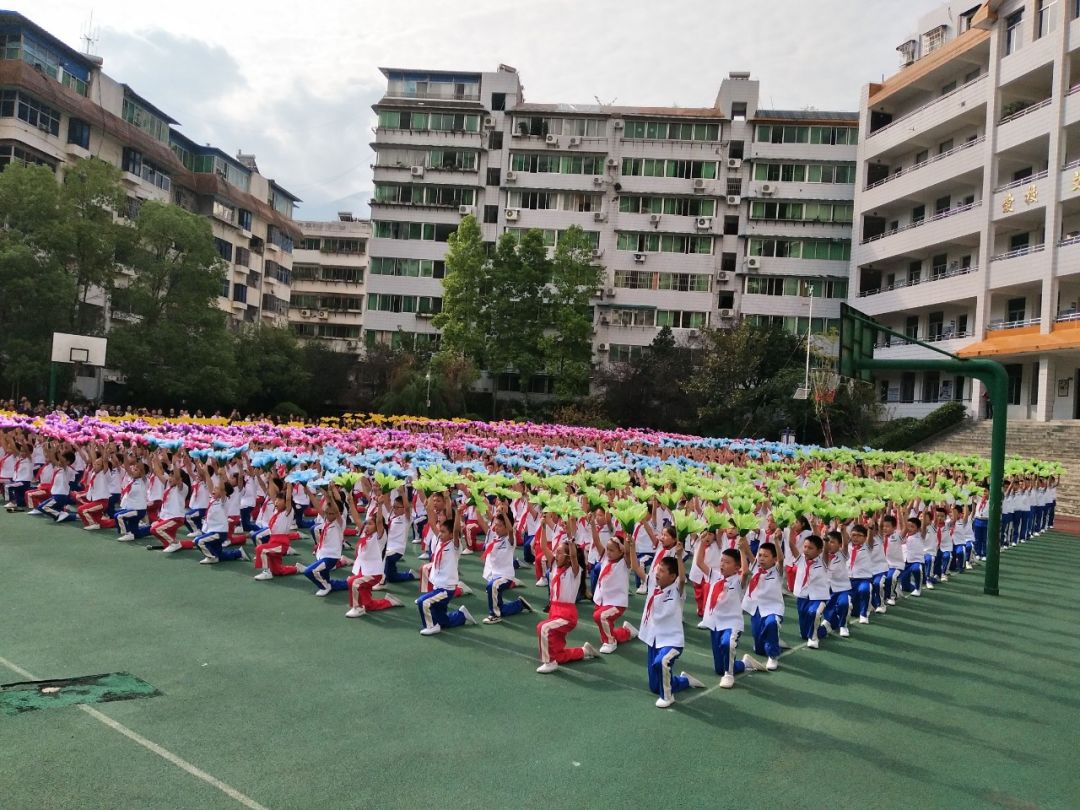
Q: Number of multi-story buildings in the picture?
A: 4